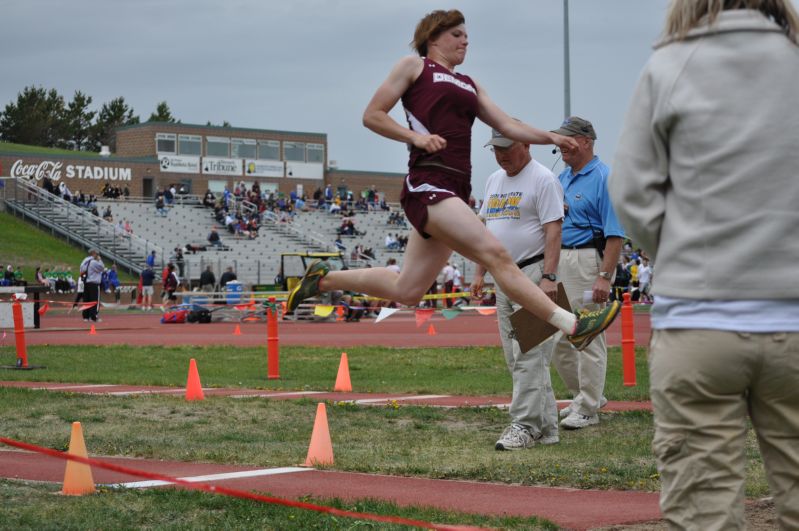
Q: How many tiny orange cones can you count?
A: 3